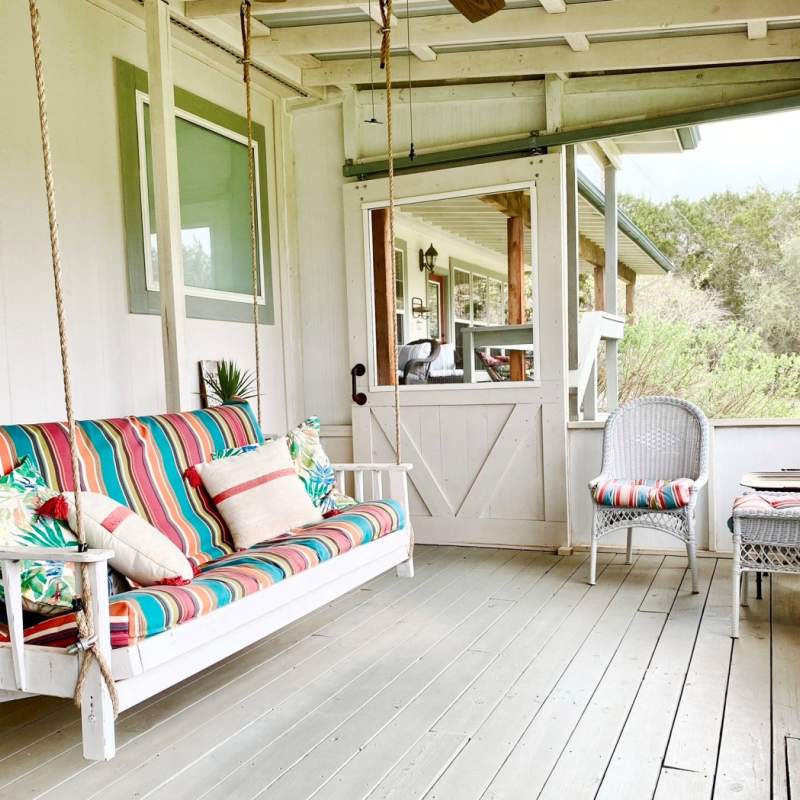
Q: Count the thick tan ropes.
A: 3